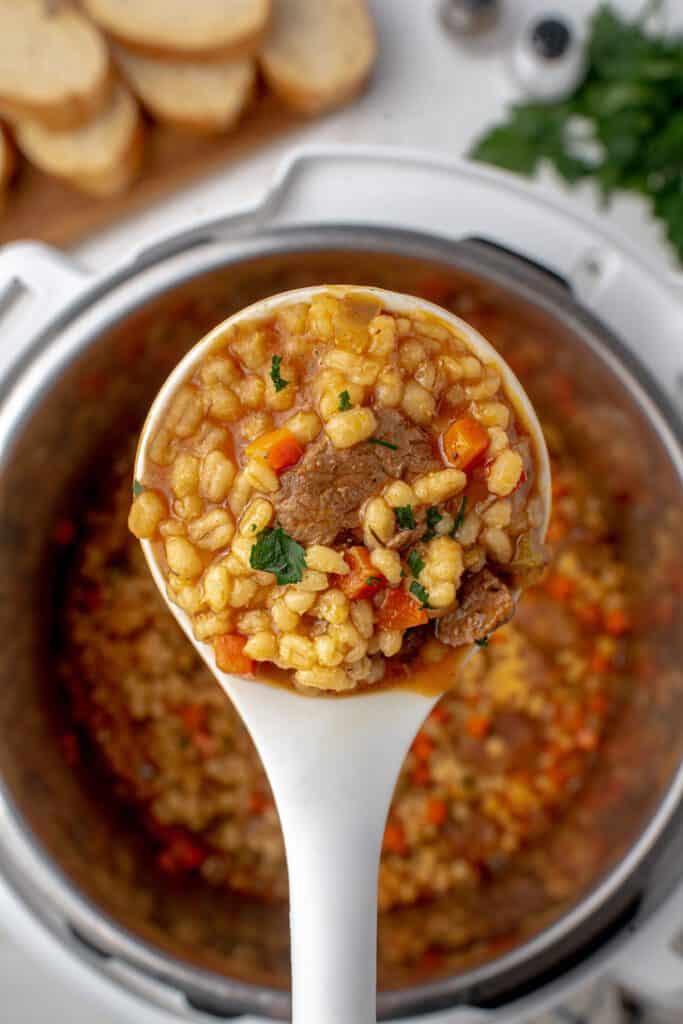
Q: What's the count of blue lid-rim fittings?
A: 0